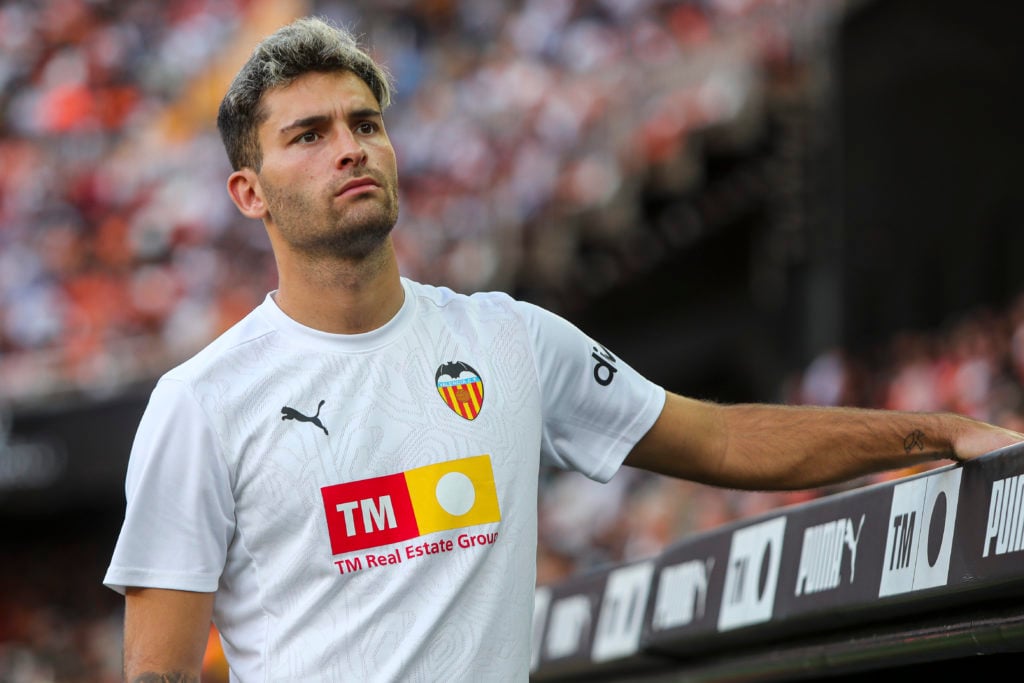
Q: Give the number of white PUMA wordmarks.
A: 4